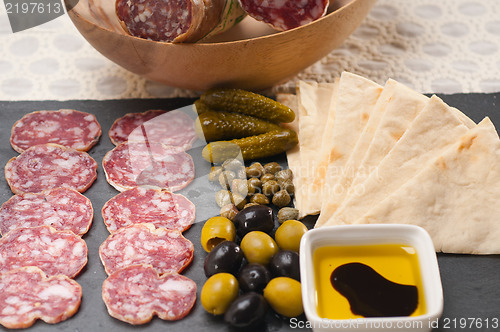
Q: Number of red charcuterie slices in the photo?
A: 10